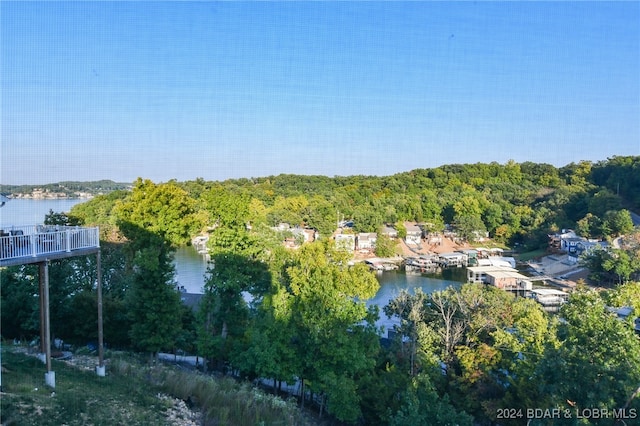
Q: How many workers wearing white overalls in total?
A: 0